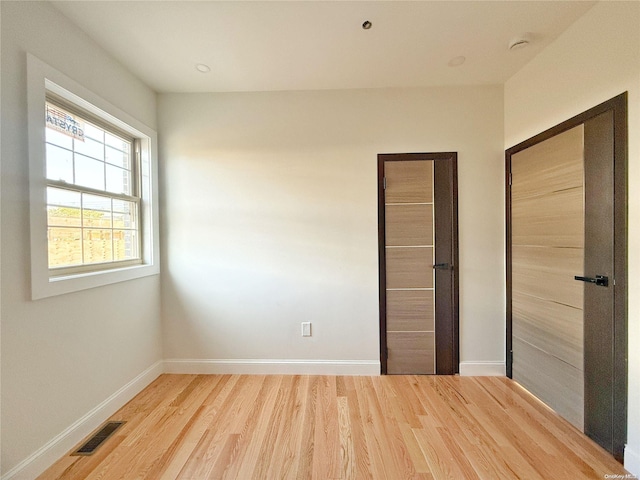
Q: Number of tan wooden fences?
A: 1